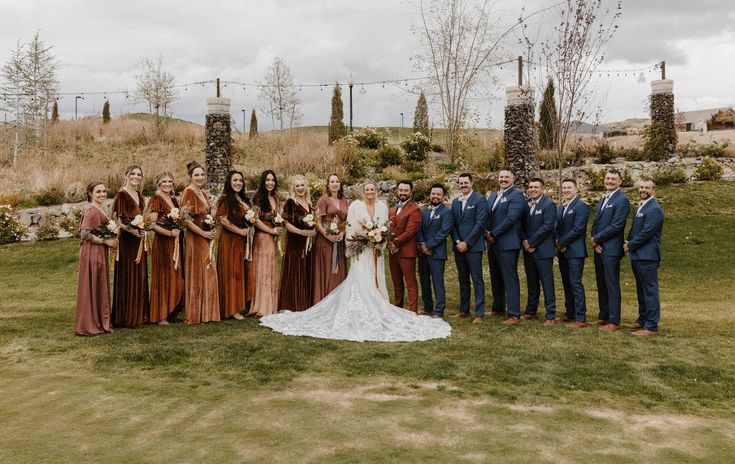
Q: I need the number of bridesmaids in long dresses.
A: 8